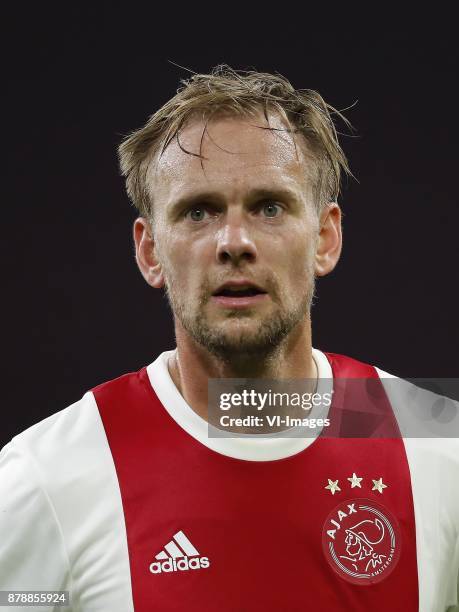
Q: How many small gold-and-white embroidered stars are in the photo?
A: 3